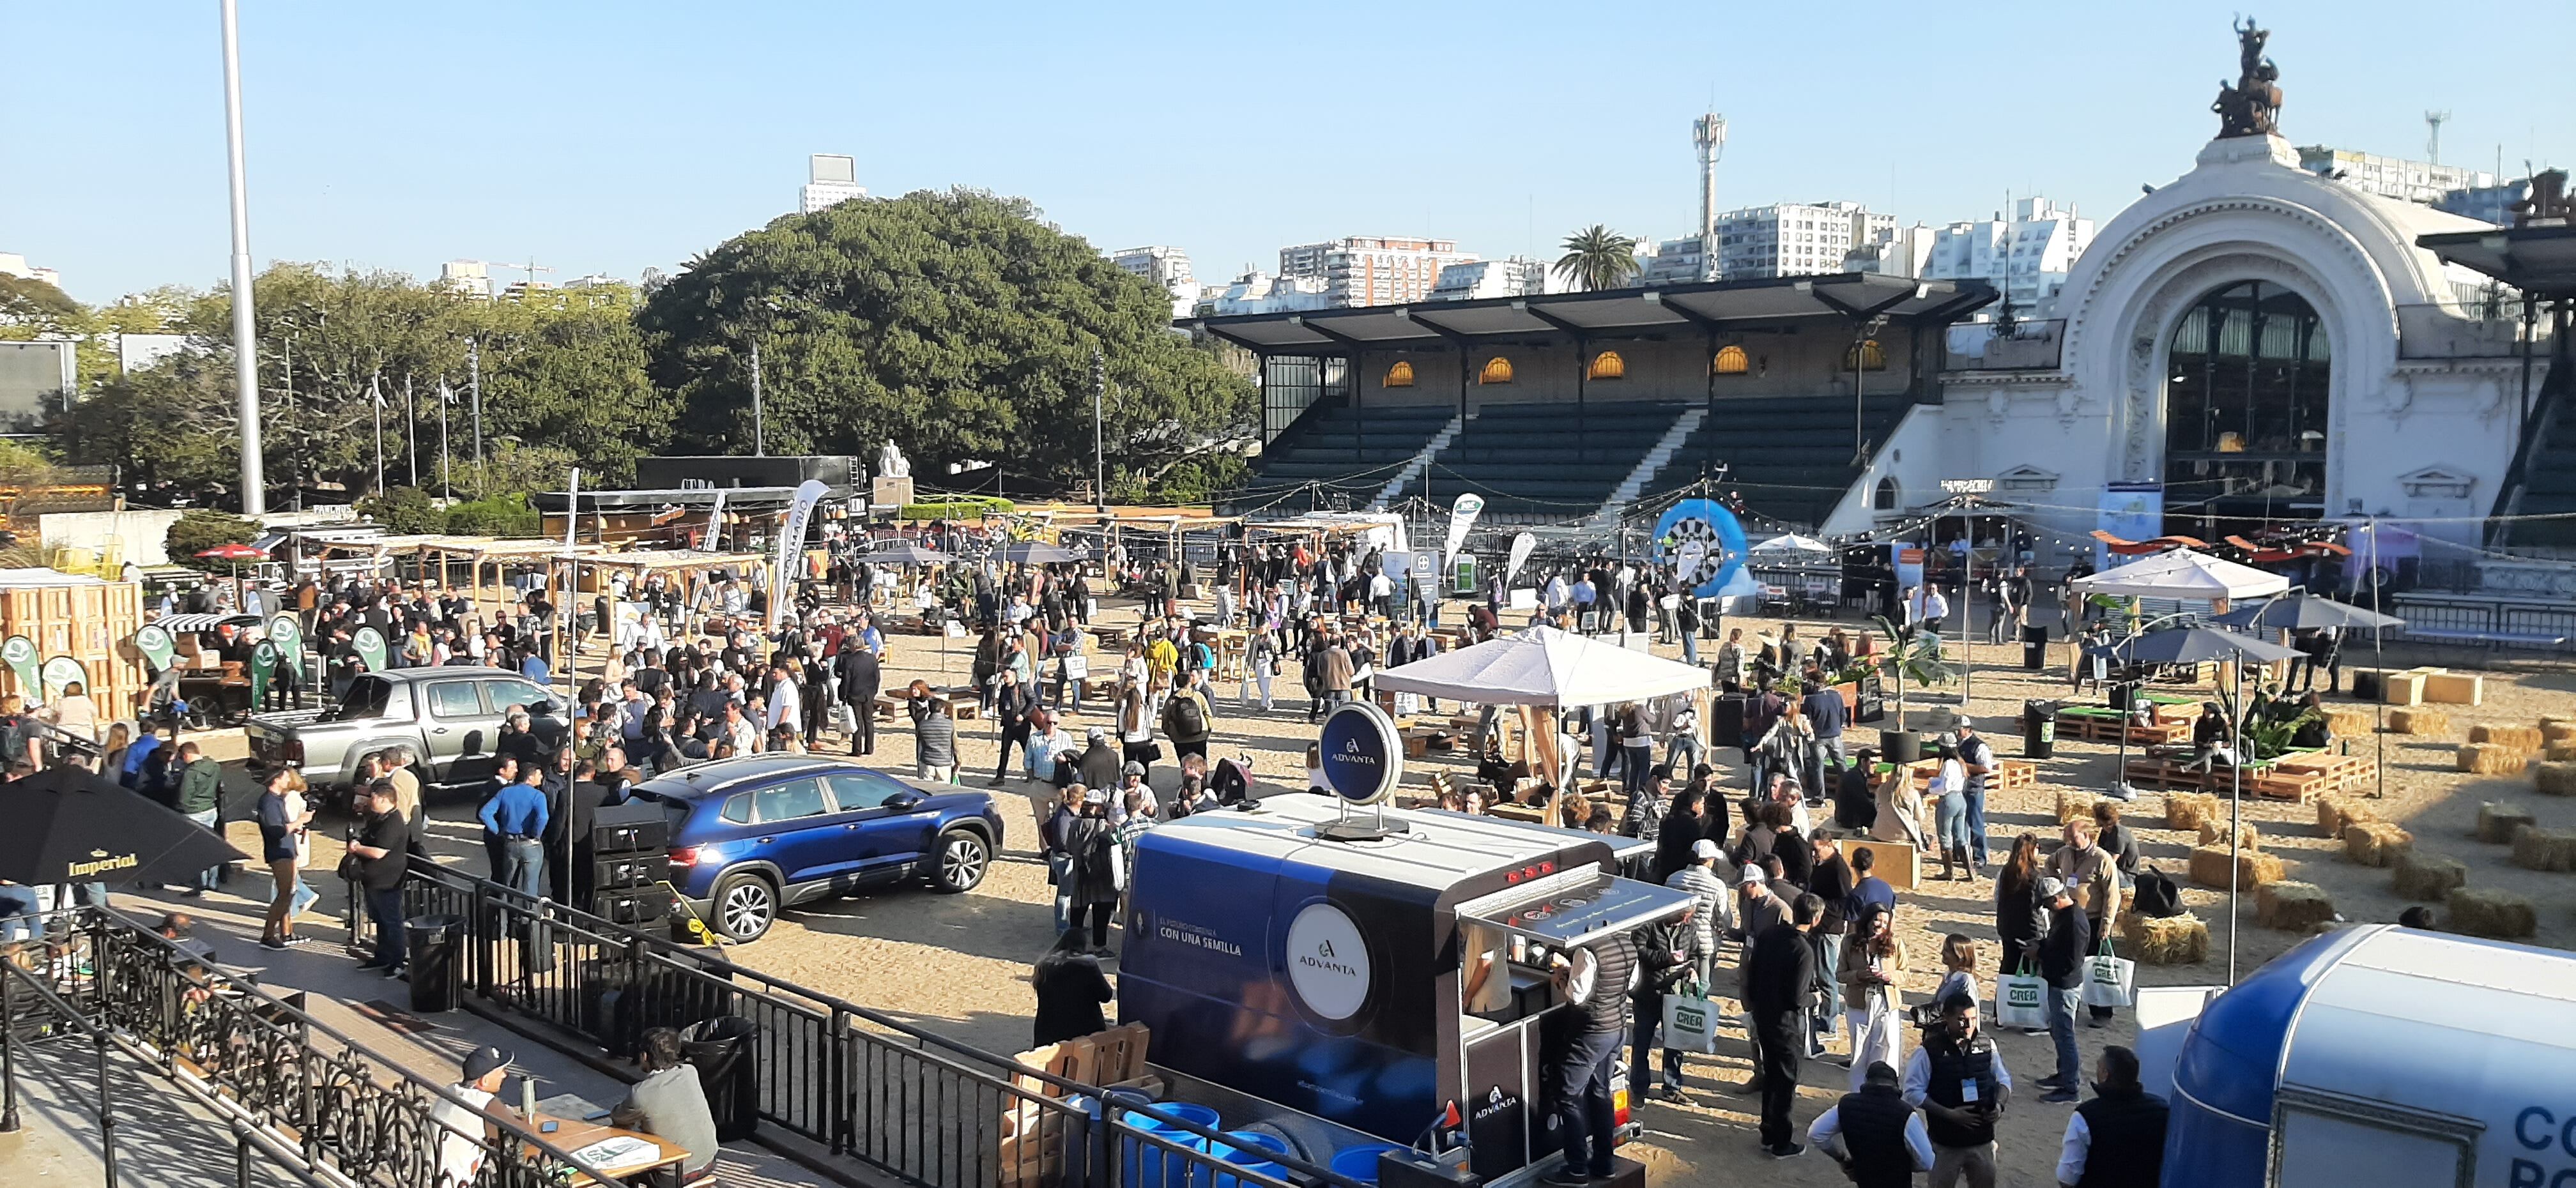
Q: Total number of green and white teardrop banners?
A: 6